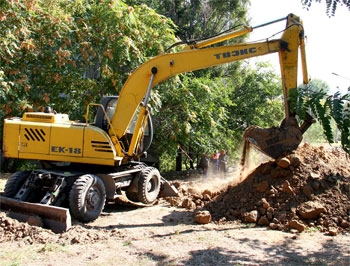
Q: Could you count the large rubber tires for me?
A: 3